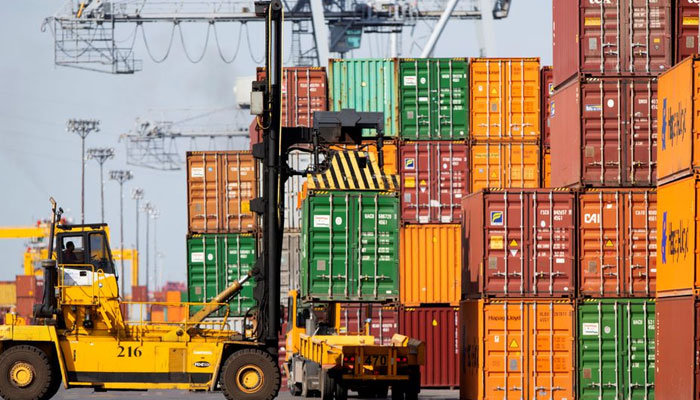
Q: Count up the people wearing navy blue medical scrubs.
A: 0